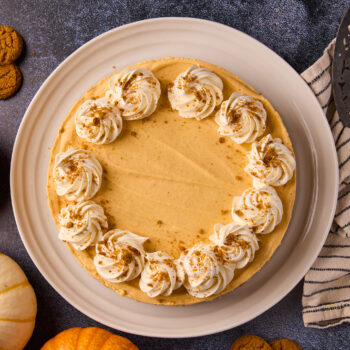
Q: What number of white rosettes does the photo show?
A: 12